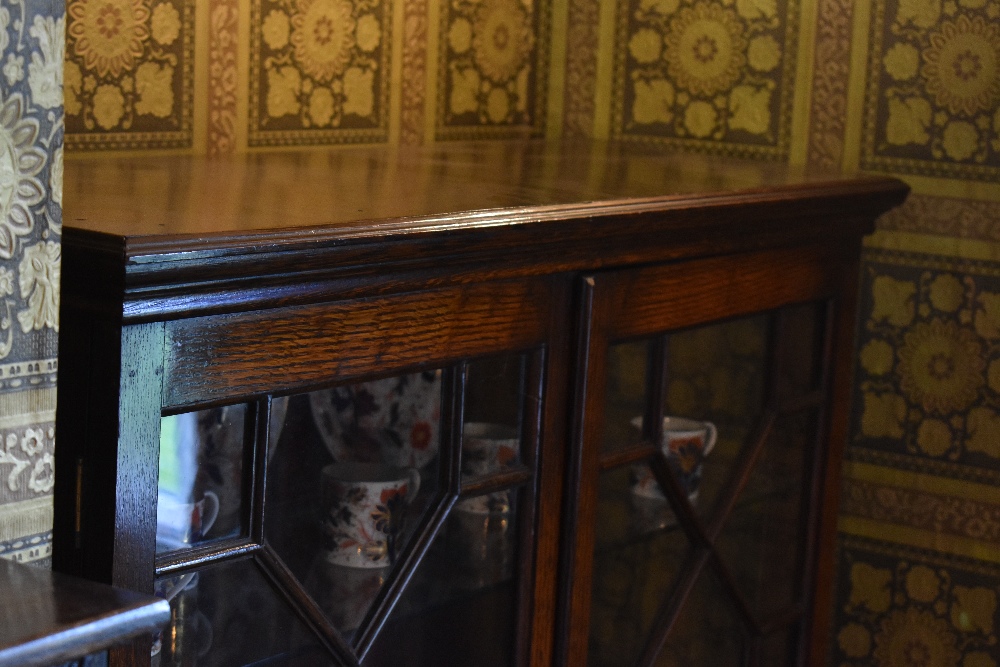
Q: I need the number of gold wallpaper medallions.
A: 7